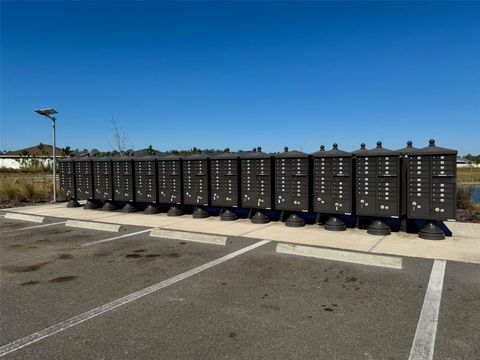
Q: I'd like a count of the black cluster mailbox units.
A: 13